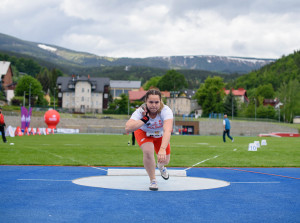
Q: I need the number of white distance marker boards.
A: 3